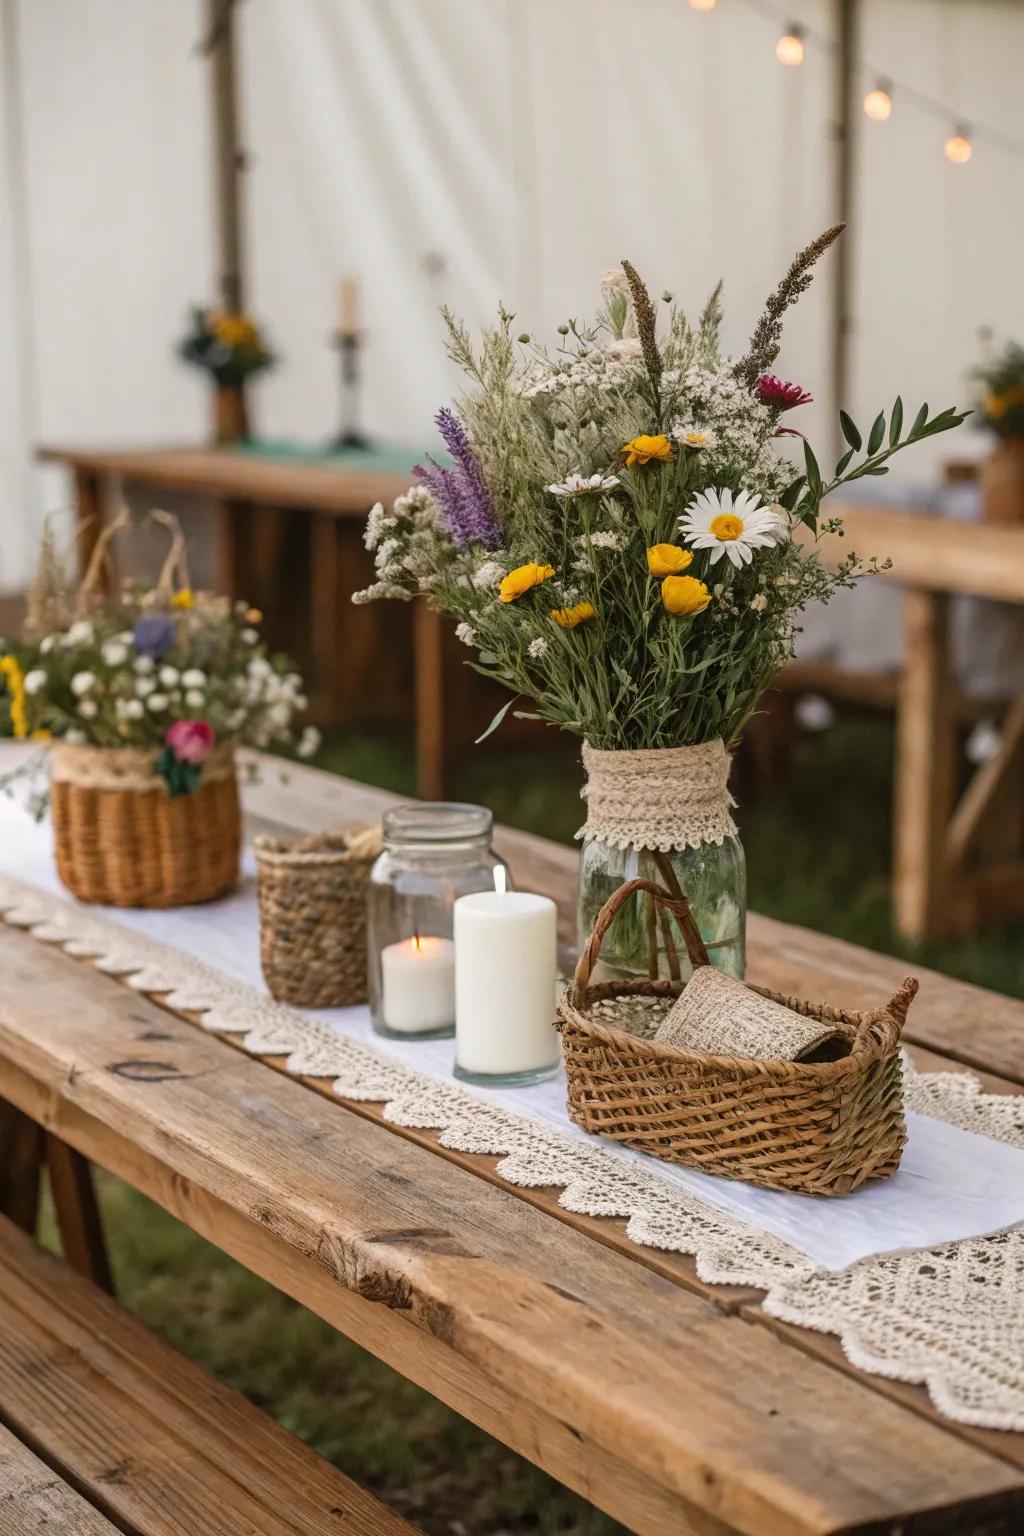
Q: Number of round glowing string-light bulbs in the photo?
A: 4